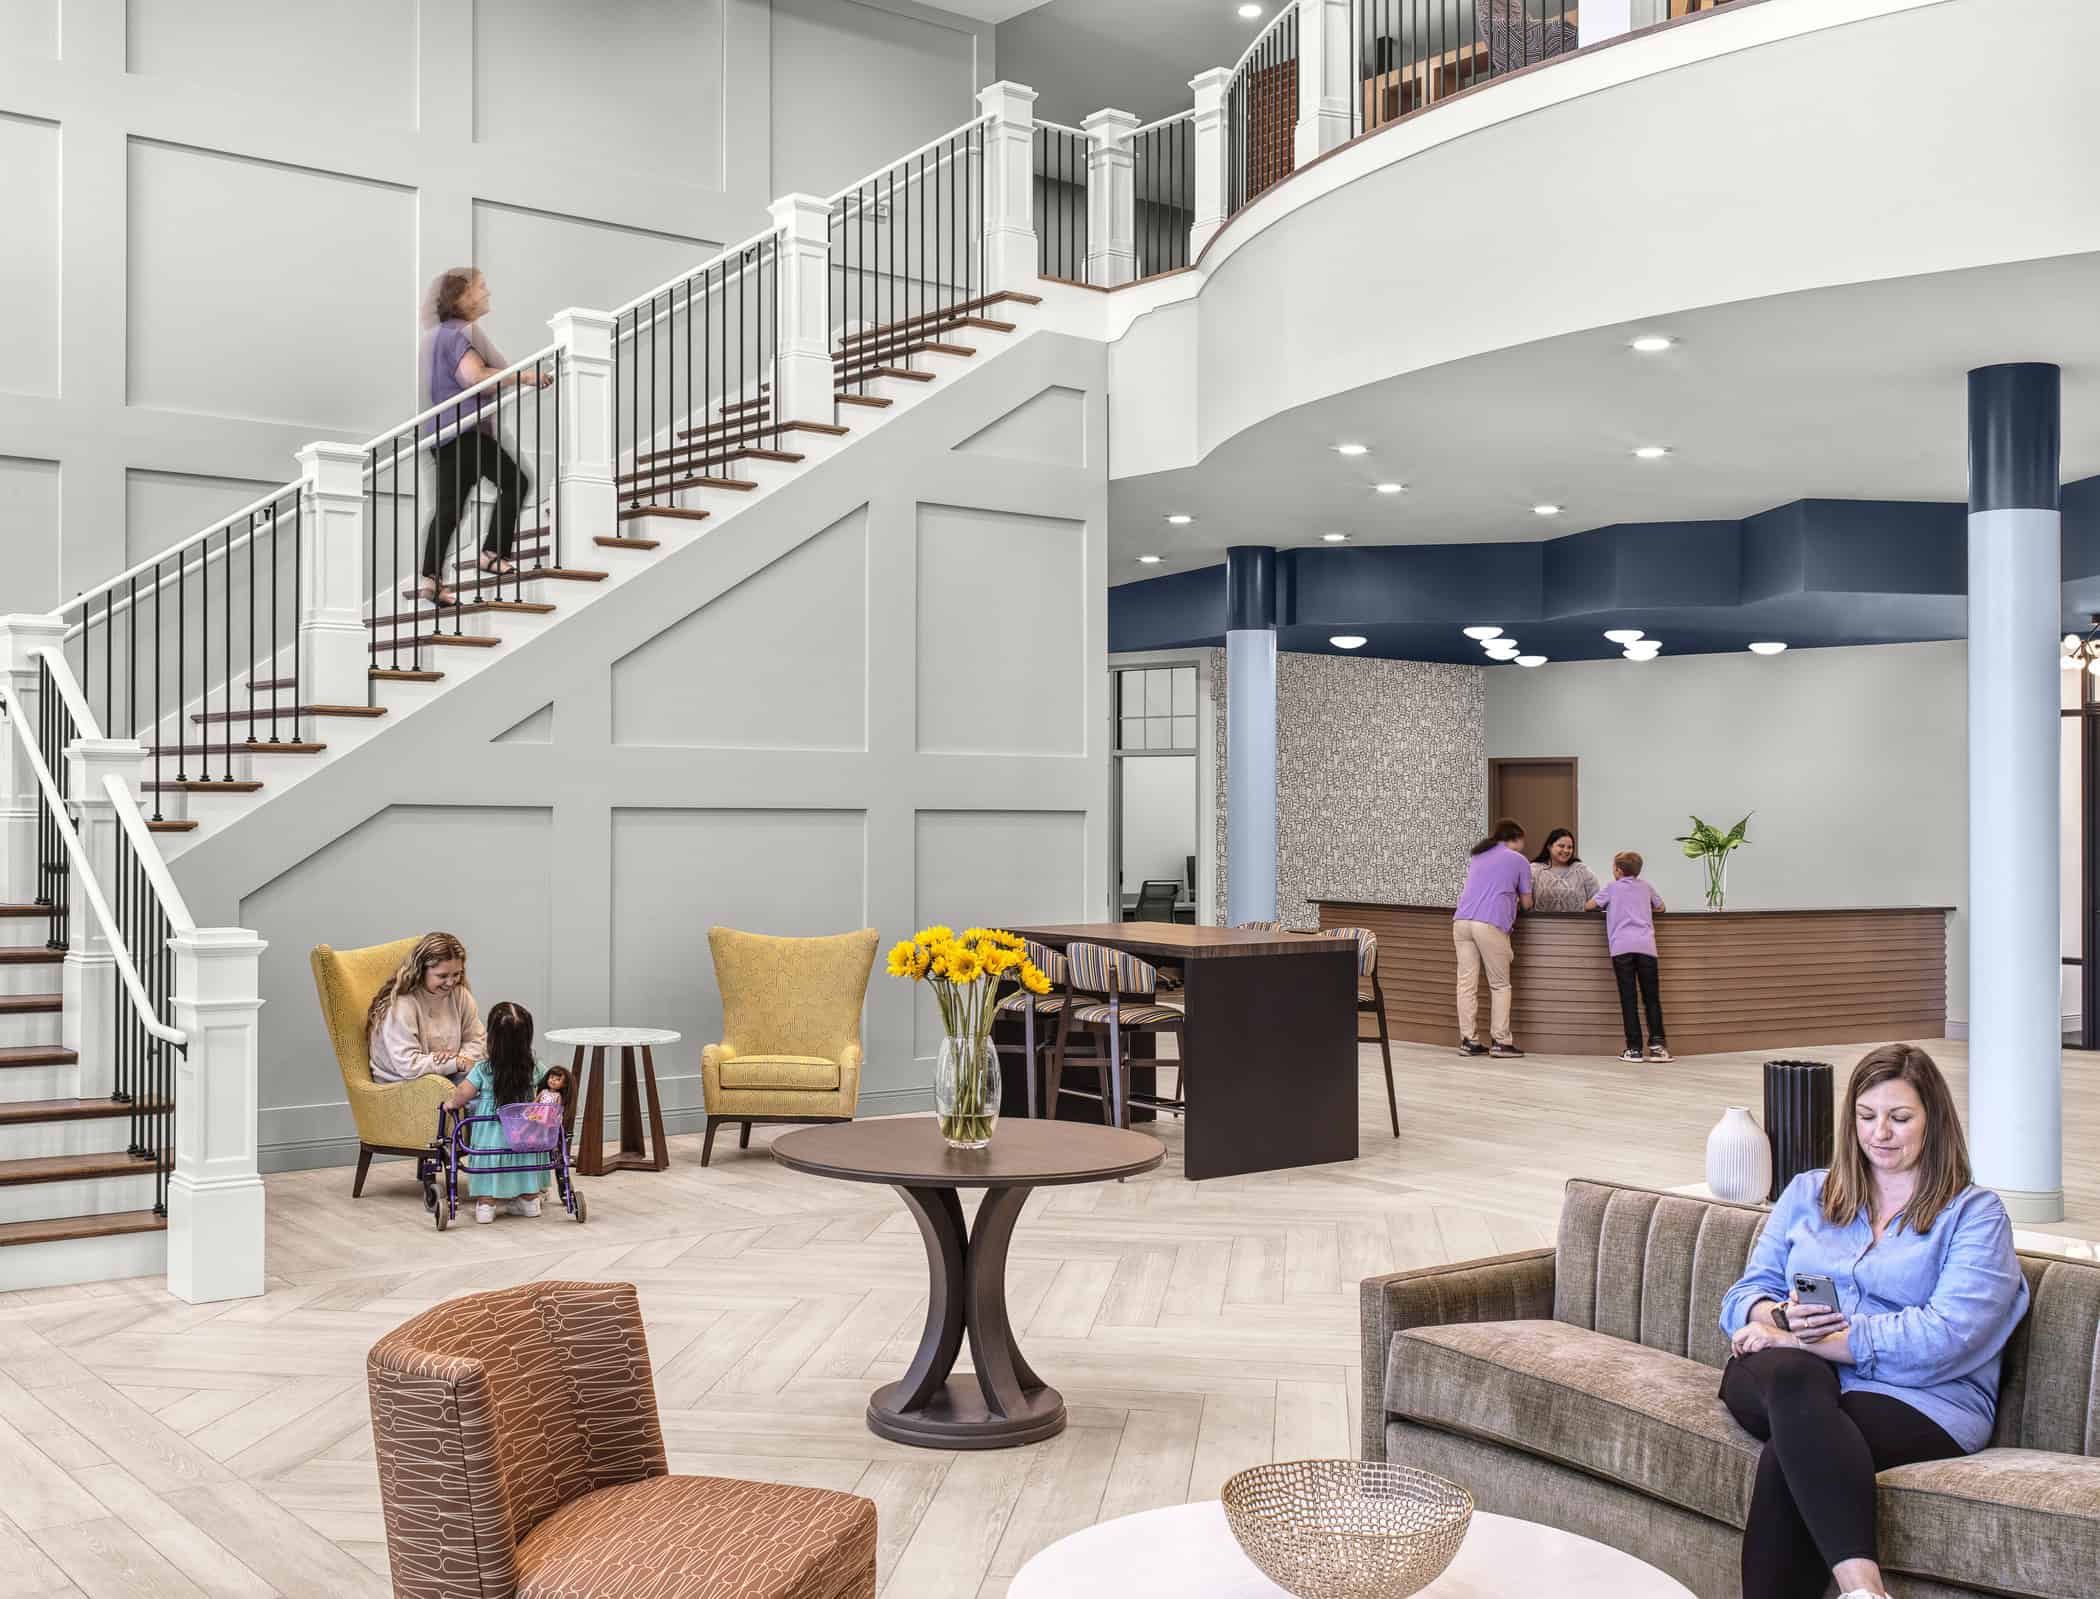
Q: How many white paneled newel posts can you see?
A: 11